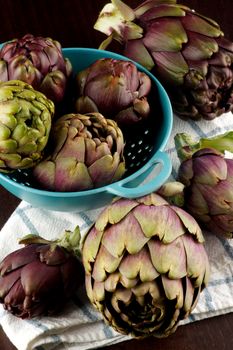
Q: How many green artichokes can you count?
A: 1